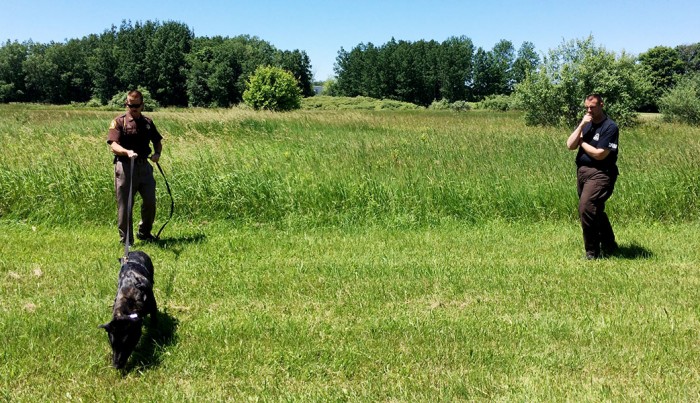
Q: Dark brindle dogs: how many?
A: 1